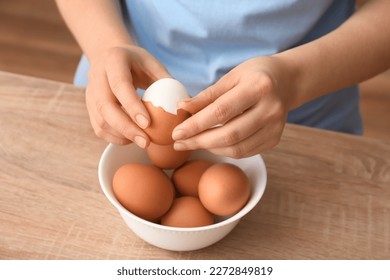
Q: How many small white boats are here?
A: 0